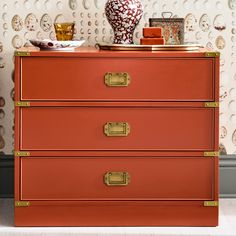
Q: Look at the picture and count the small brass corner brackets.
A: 8